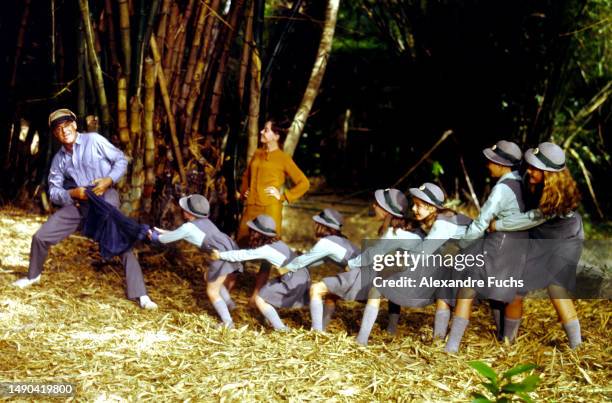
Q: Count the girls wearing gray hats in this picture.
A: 7